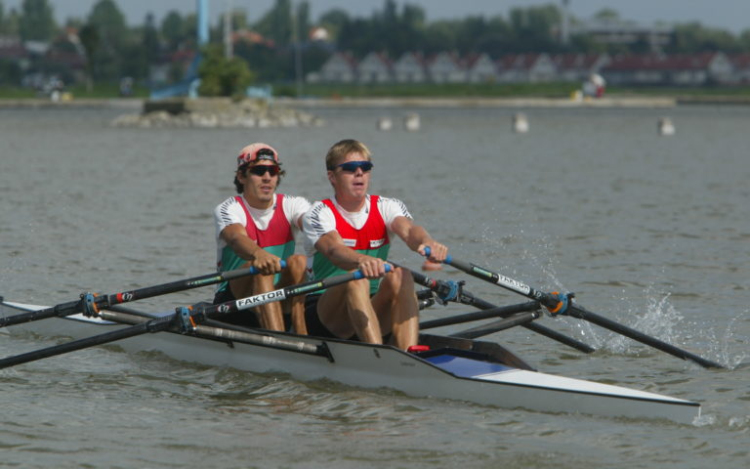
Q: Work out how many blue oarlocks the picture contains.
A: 4